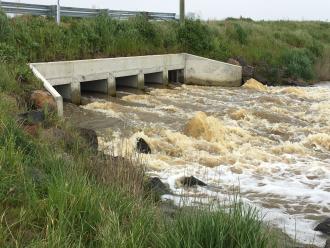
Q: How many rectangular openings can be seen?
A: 5